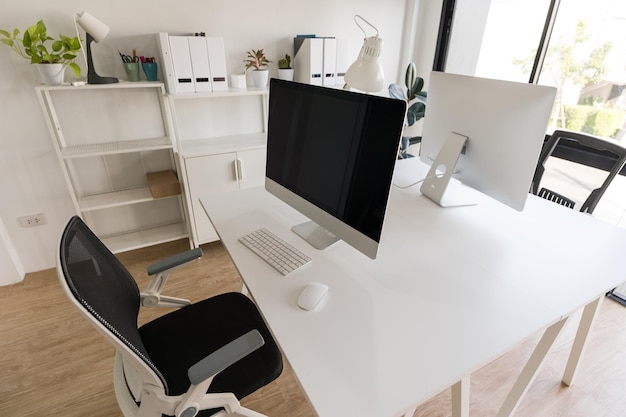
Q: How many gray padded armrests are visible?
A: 2